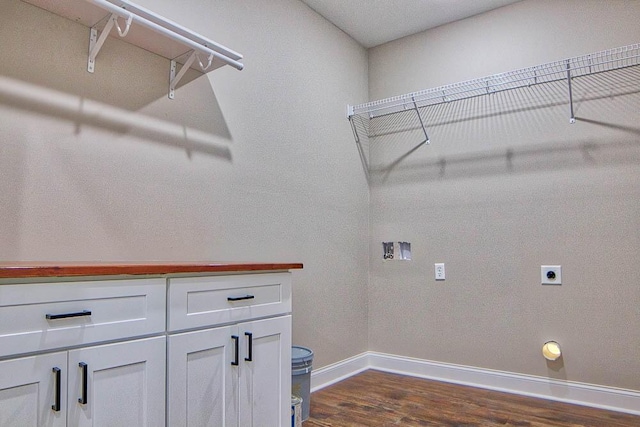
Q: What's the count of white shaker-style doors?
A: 4